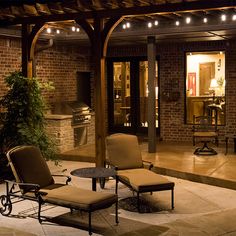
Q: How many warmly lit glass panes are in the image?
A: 3